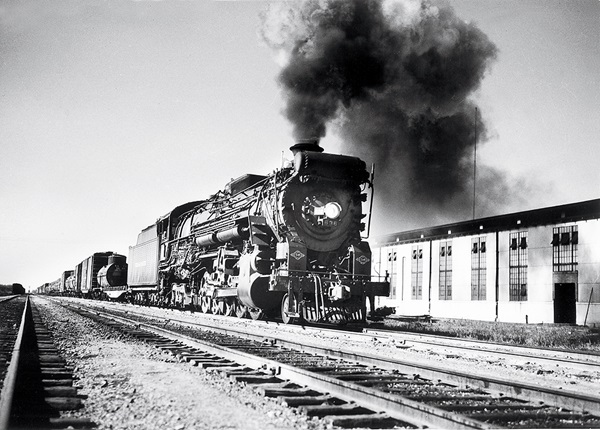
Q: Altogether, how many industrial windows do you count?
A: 6